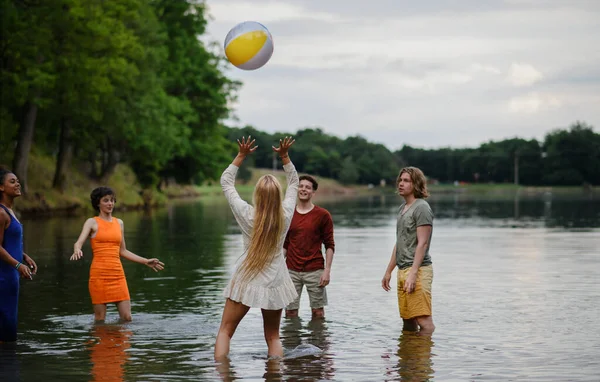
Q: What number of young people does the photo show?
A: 5